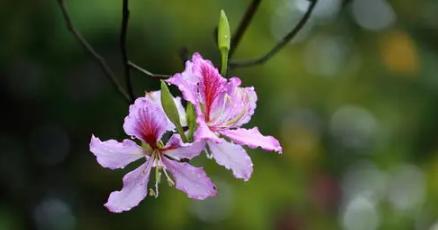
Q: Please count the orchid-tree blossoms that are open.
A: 2